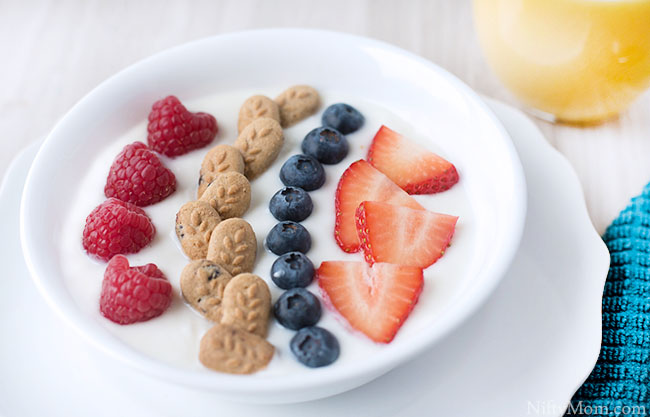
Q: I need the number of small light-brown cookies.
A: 10